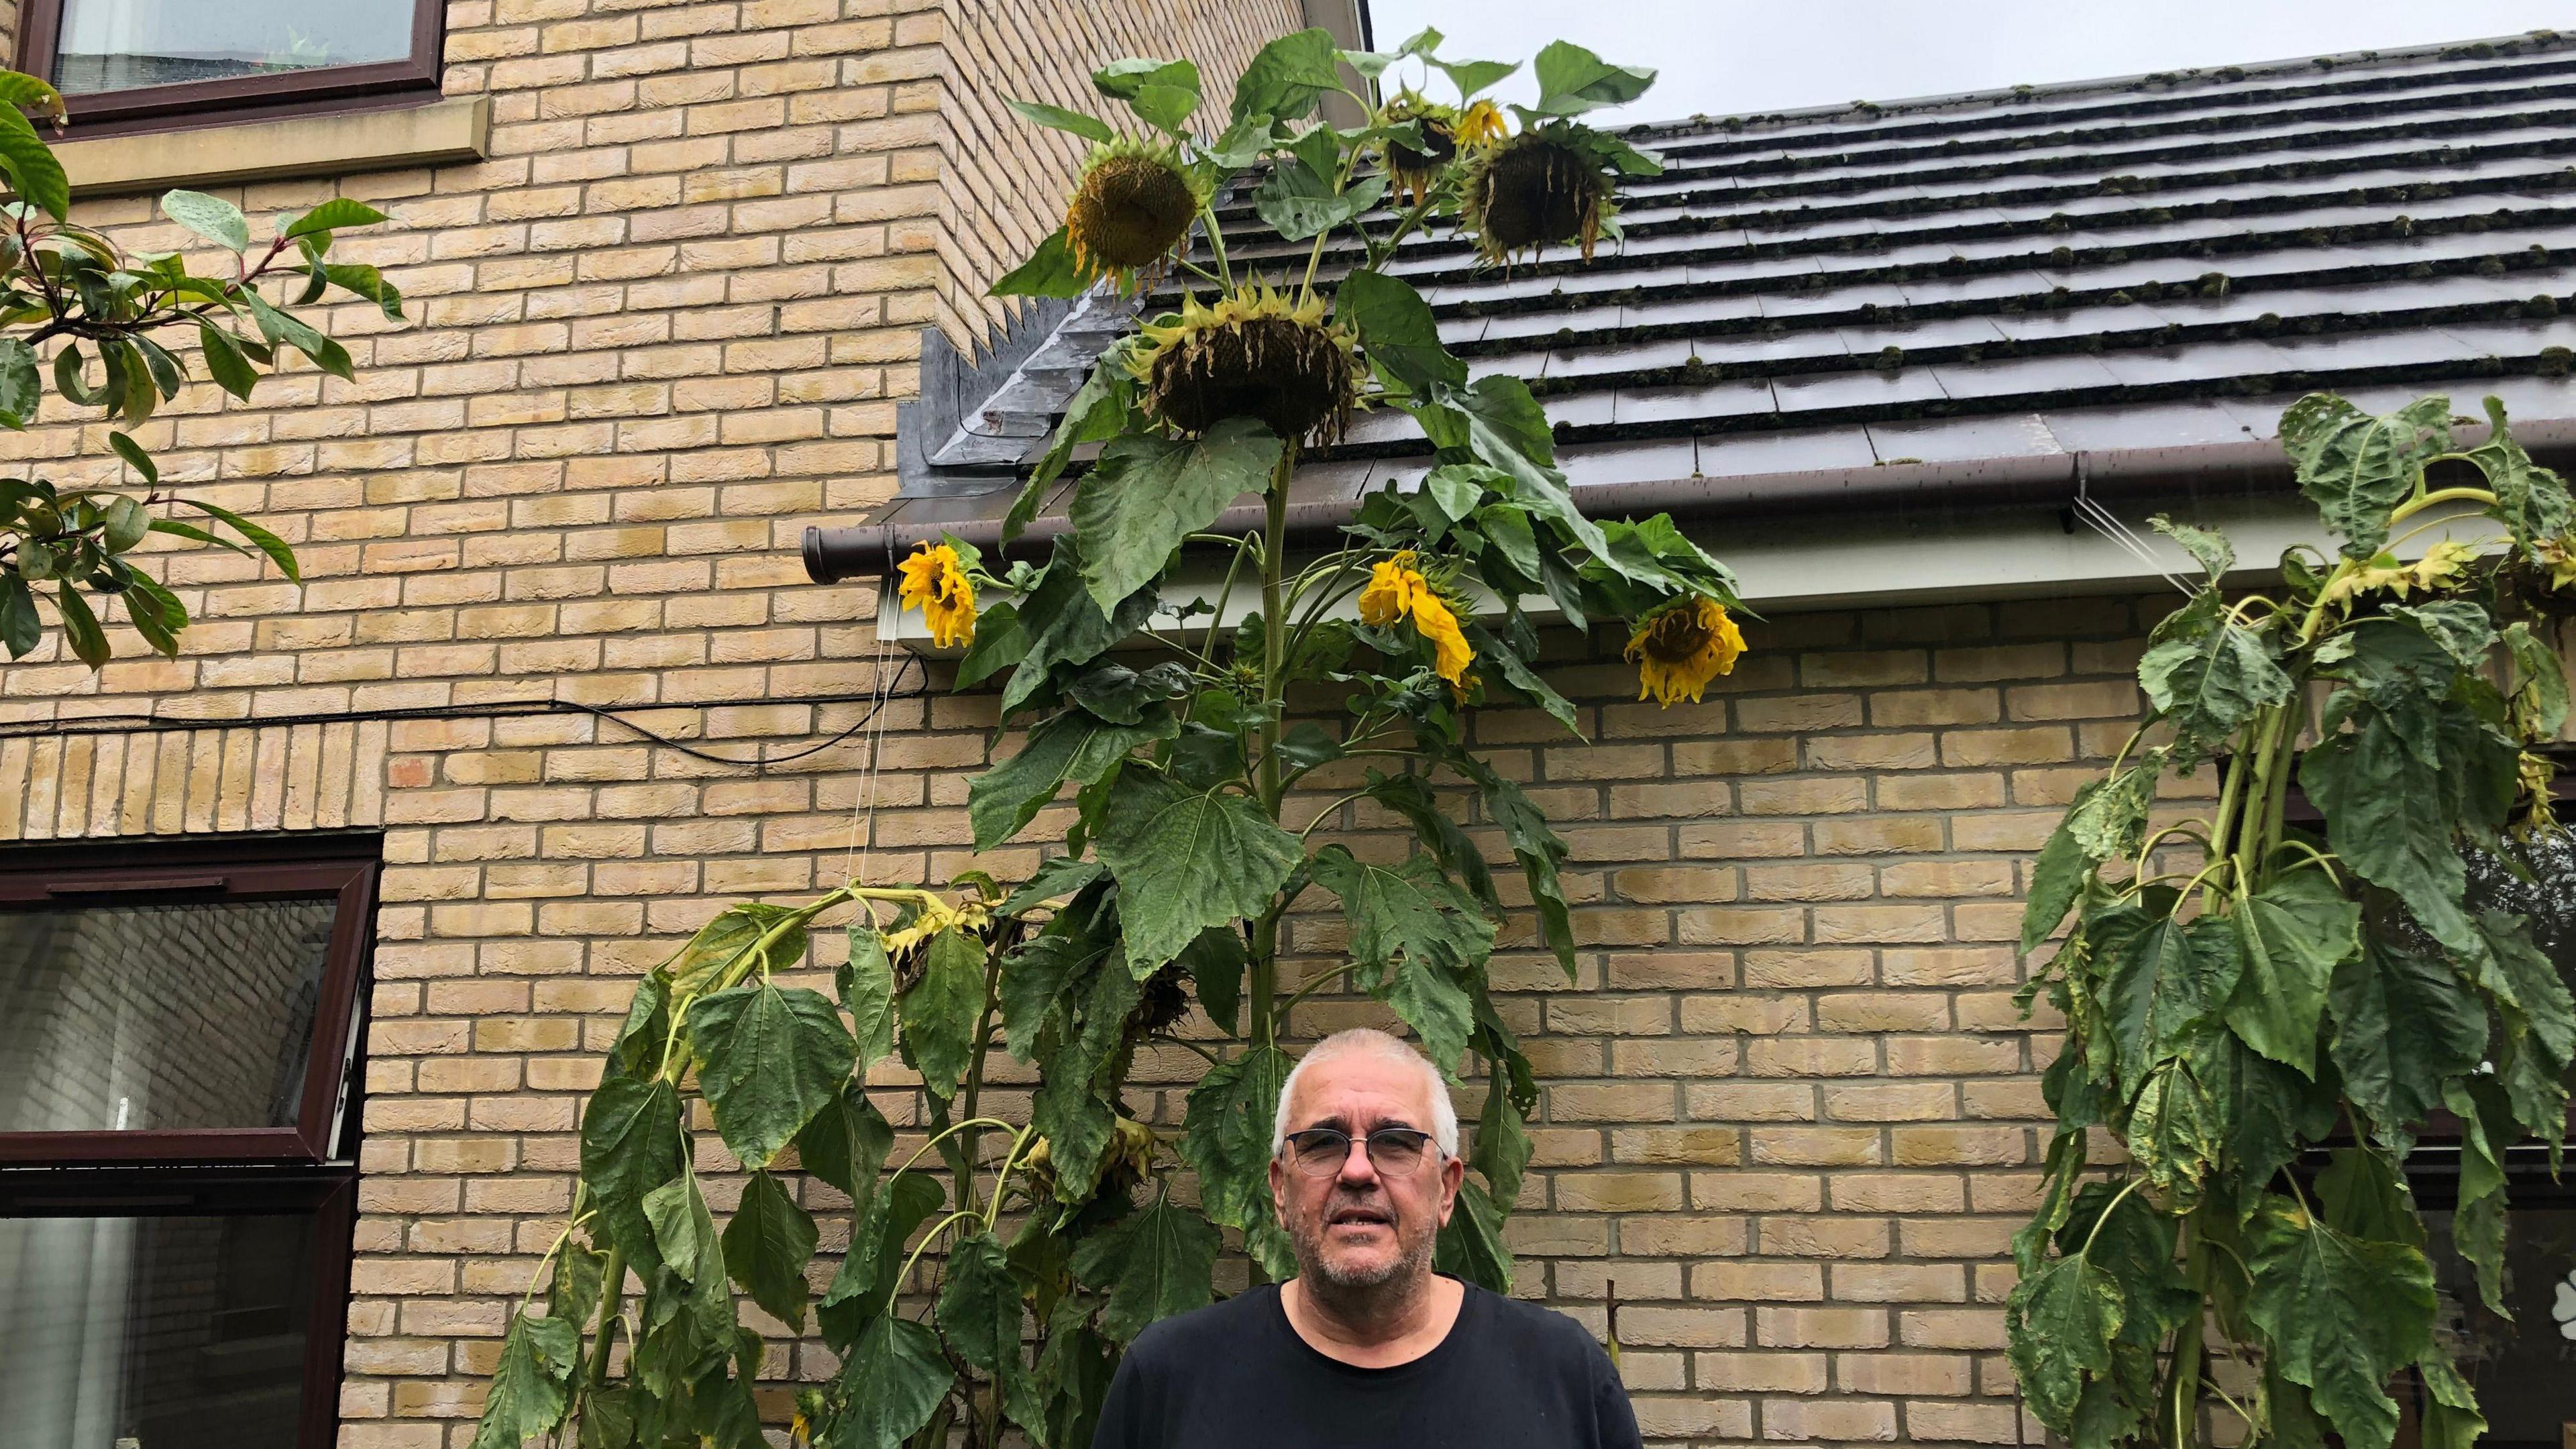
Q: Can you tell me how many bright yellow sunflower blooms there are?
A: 4